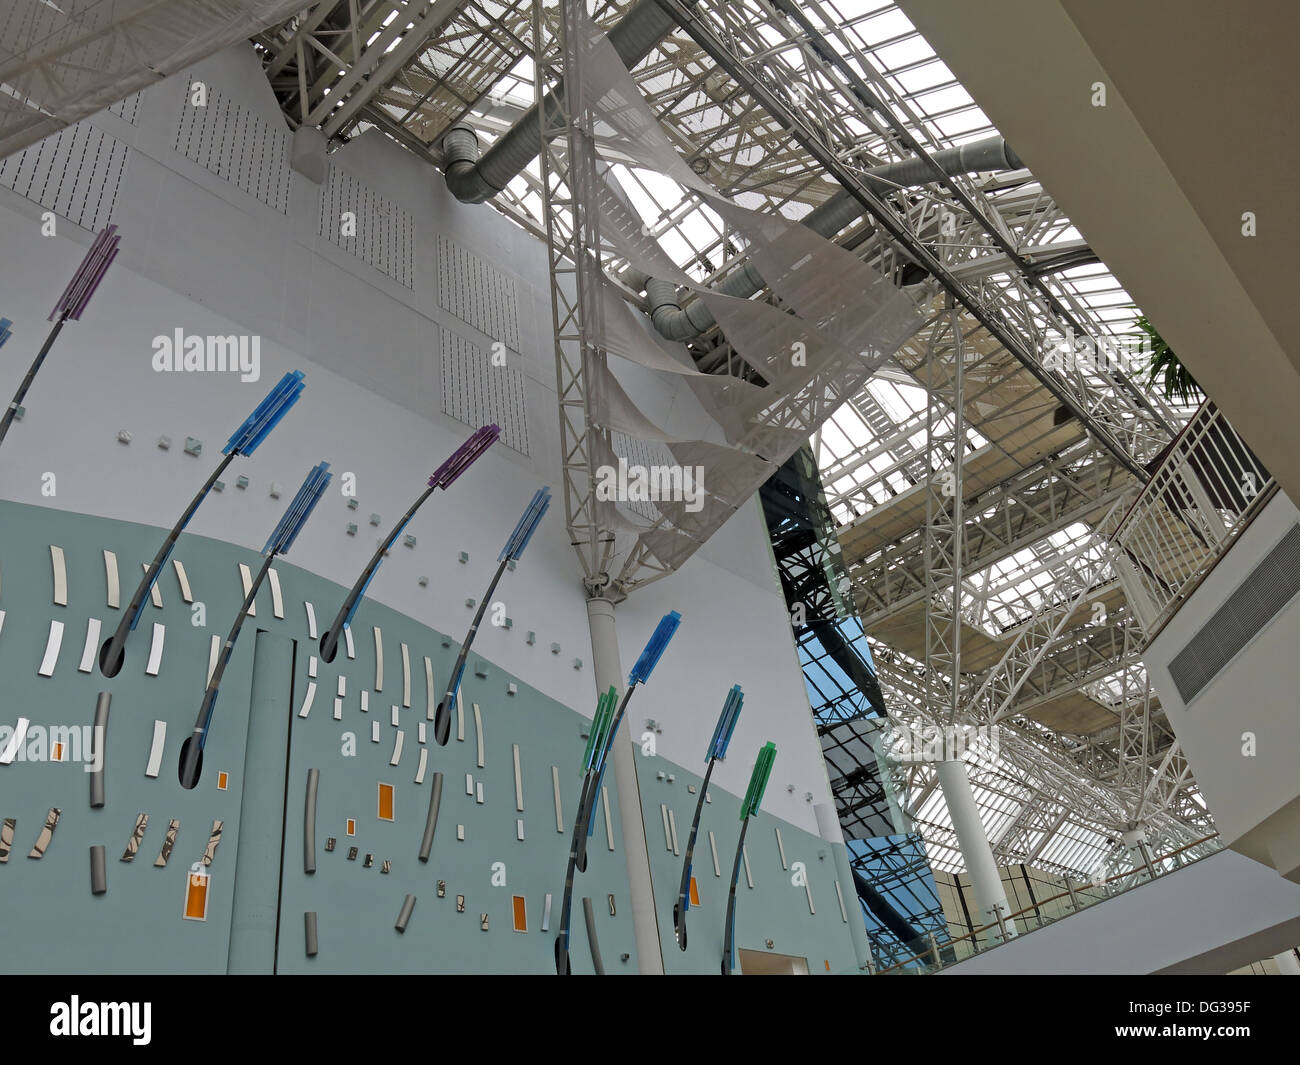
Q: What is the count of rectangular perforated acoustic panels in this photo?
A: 7